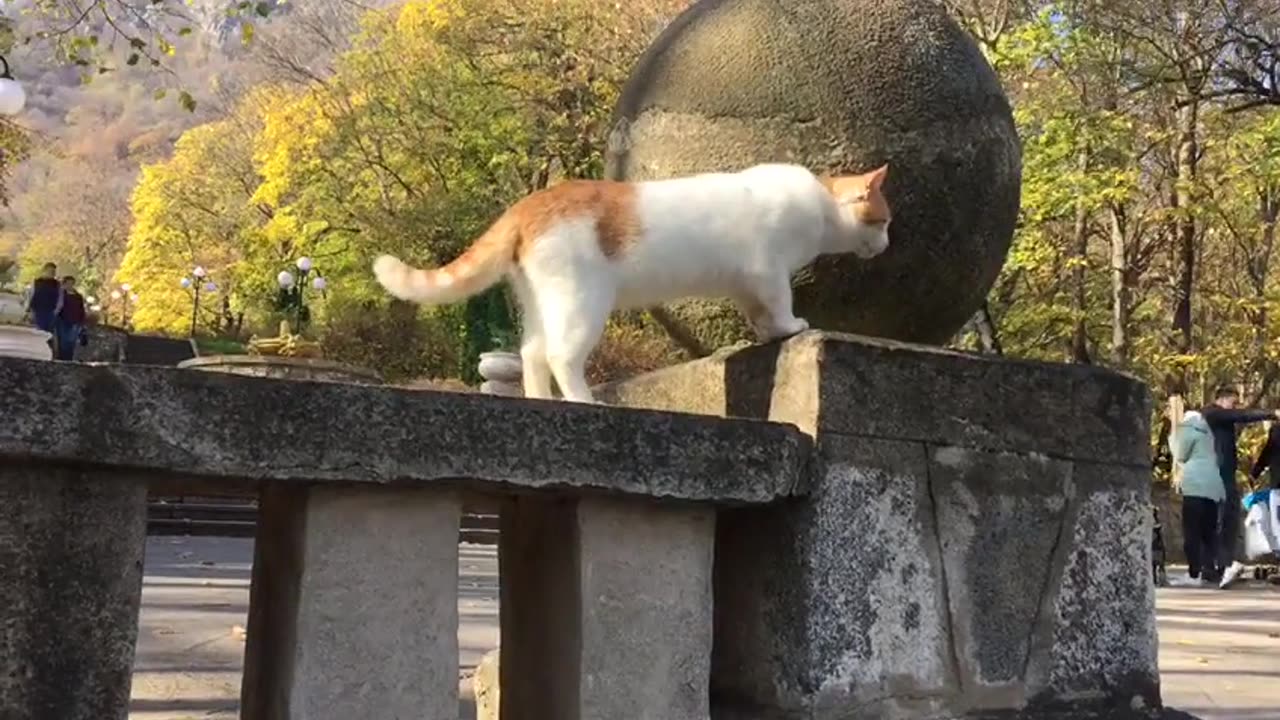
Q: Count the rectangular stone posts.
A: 3